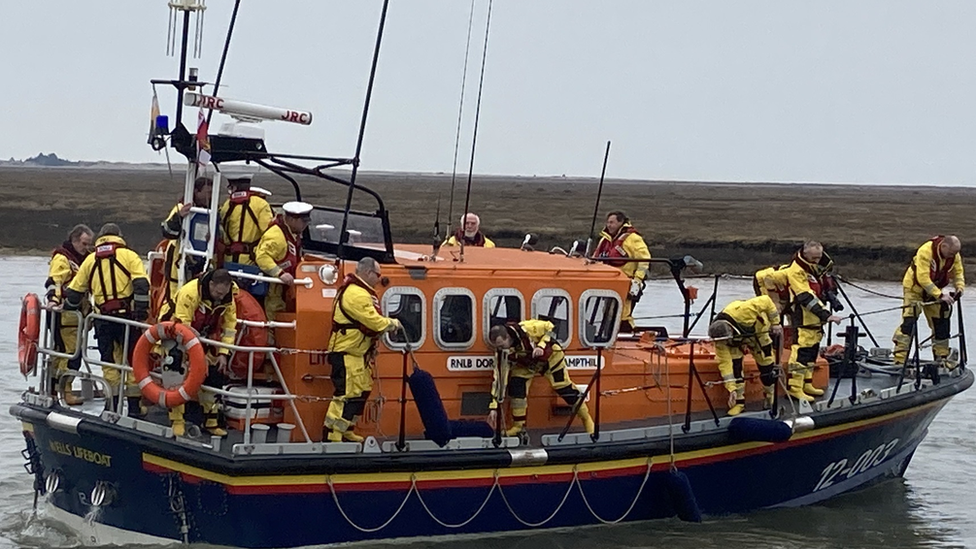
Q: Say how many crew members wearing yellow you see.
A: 14